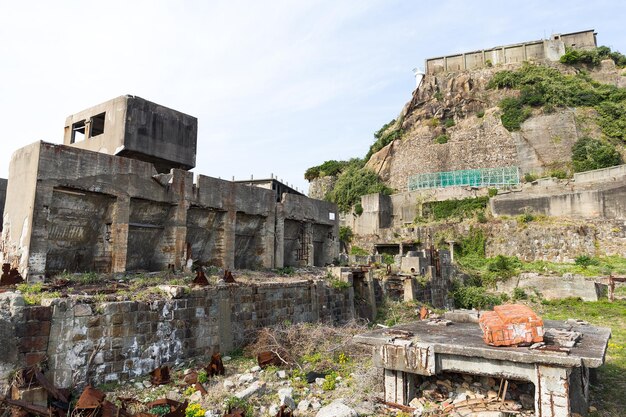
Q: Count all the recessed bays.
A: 6